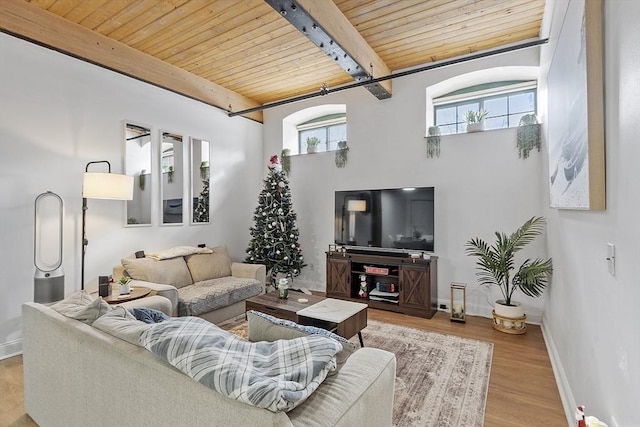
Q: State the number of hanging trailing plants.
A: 4